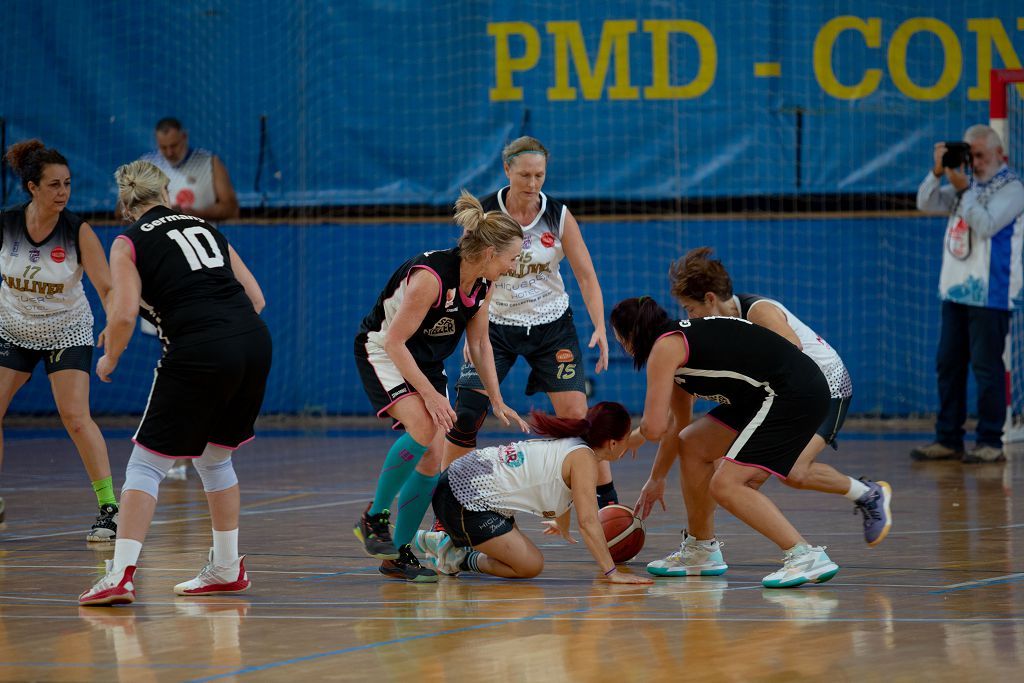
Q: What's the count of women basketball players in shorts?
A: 7